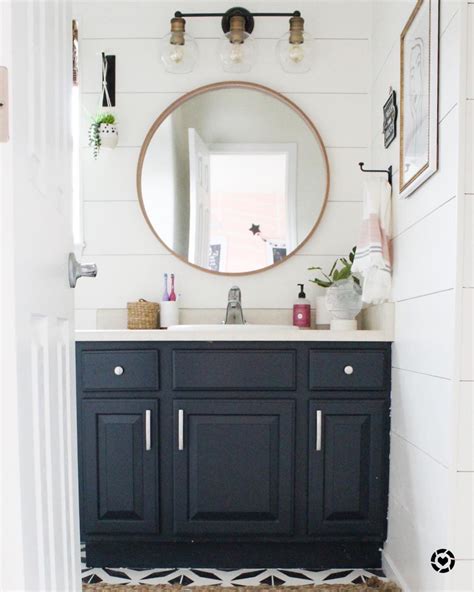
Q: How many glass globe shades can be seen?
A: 3